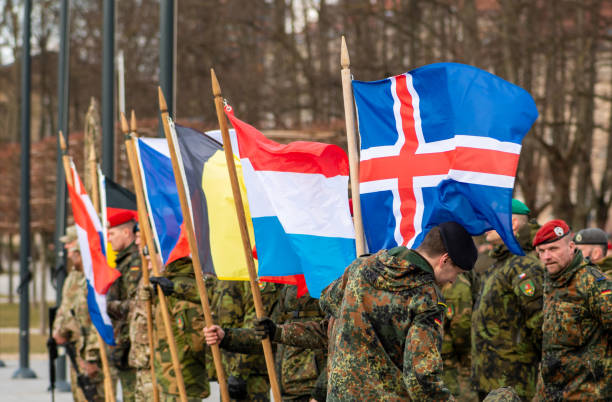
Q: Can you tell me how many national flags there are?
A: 6